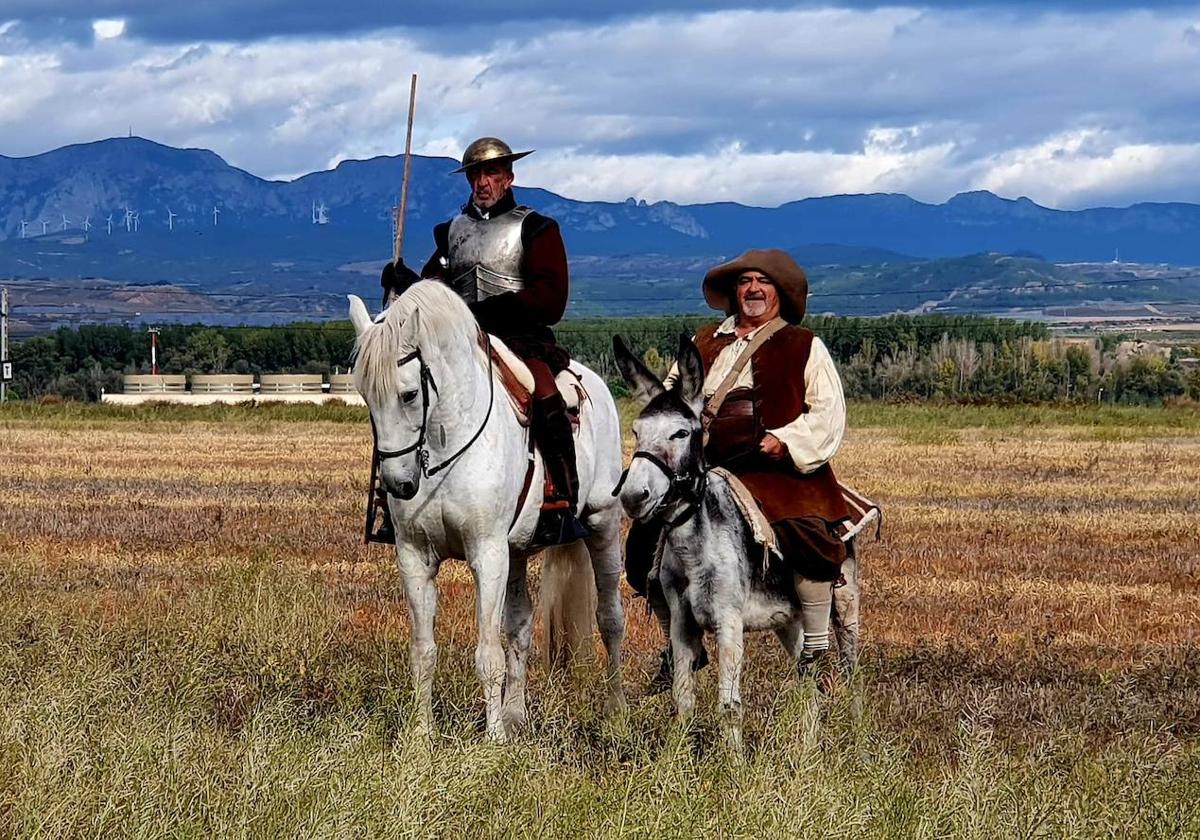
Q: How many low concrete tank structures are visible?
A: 4